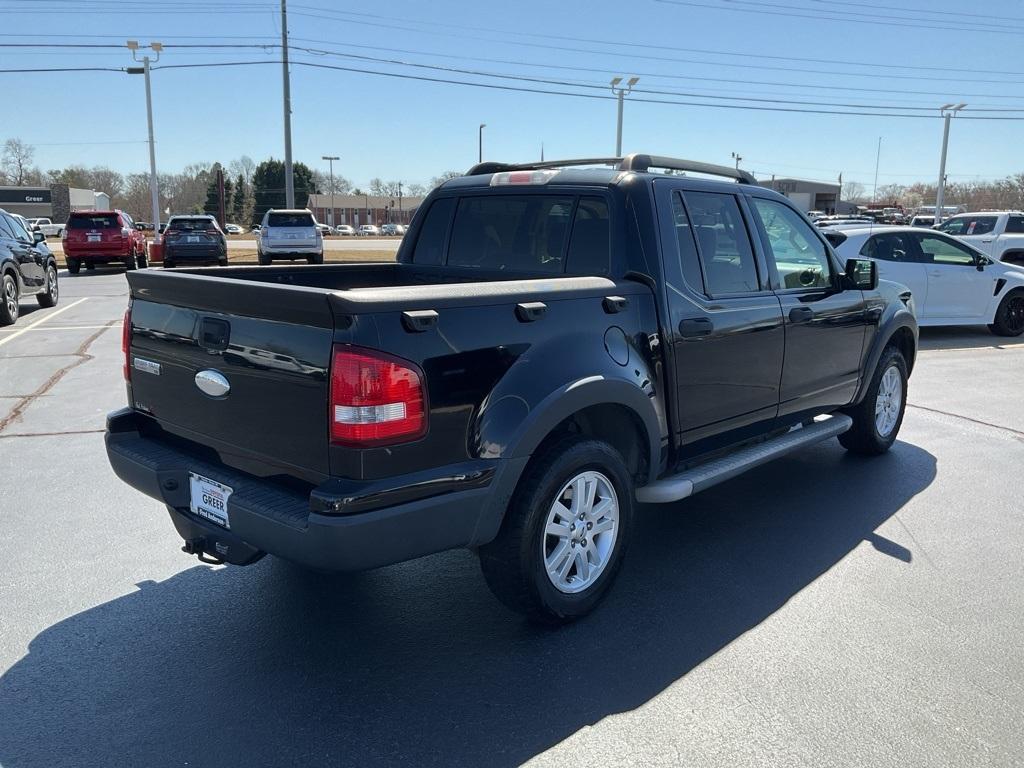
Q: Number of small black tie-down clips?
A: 3